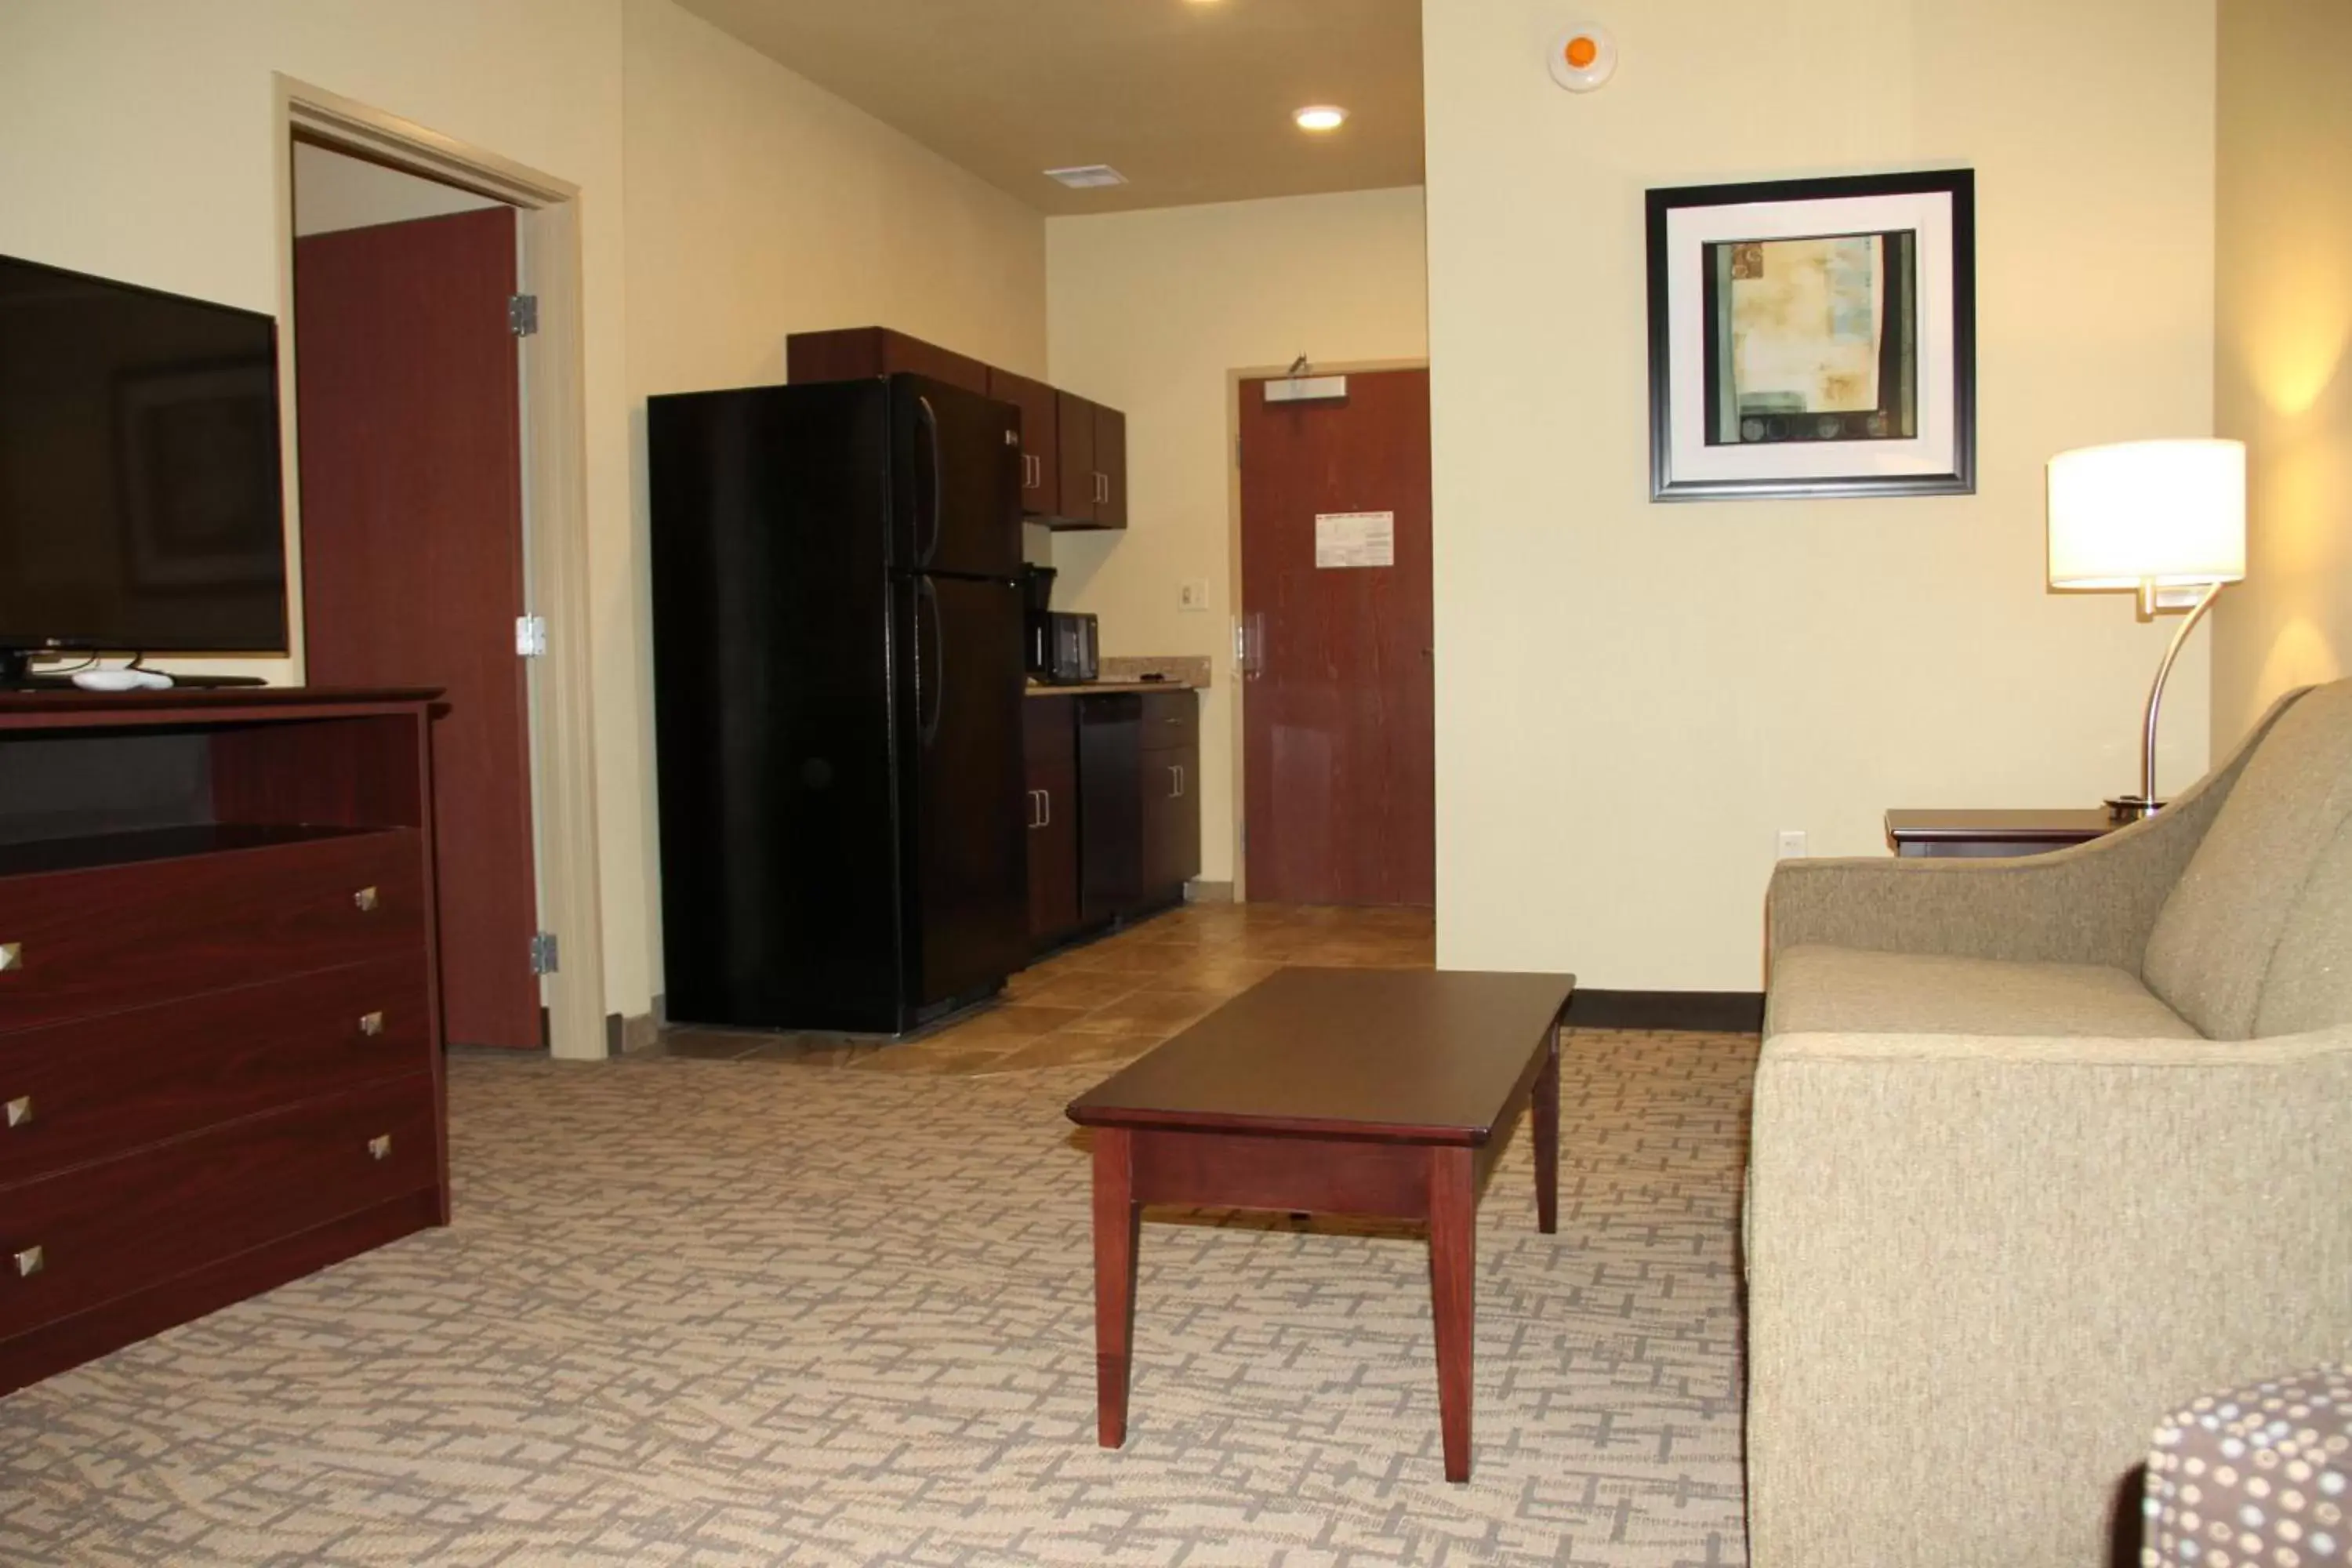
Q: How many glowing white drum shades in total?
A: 1